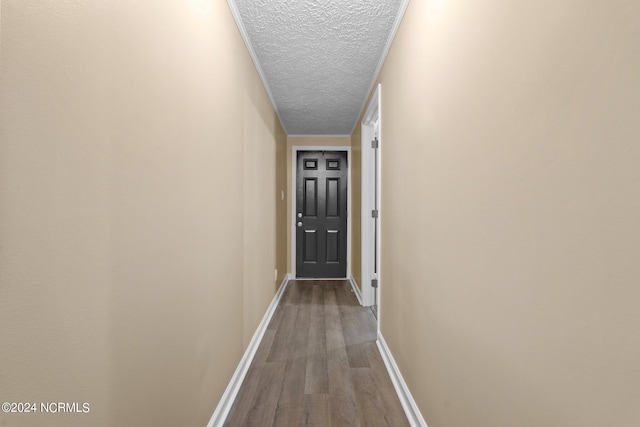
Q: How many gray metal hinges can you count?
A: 3